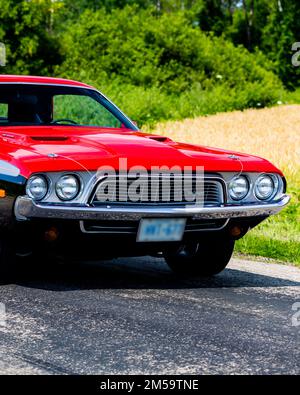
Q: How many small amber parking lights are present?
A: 2